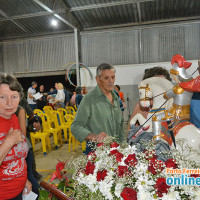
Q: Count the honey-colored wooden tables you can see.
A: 0